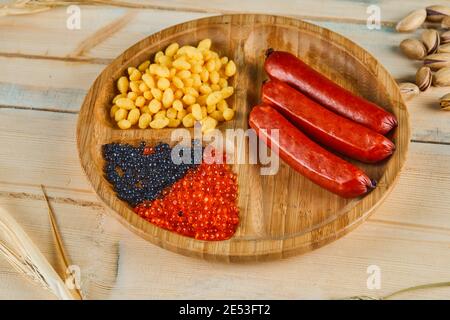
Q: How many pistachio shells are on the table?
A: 12